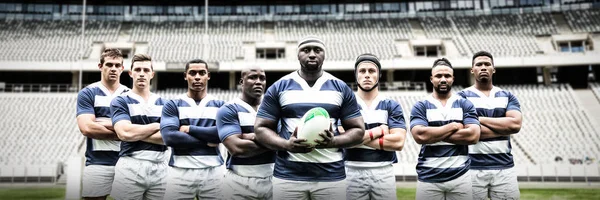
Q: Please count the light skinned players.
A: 3